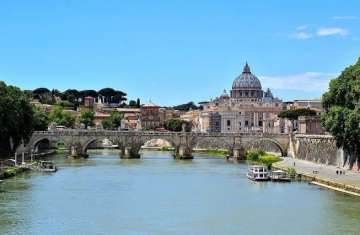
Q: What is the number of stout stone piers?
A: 4